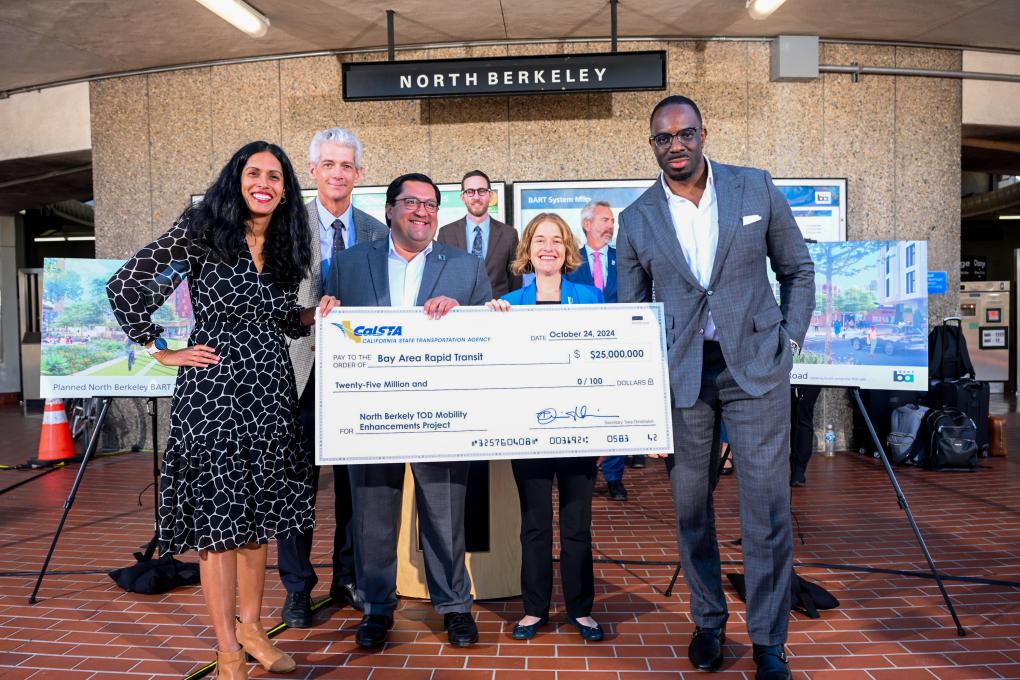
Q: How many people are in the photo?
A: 7